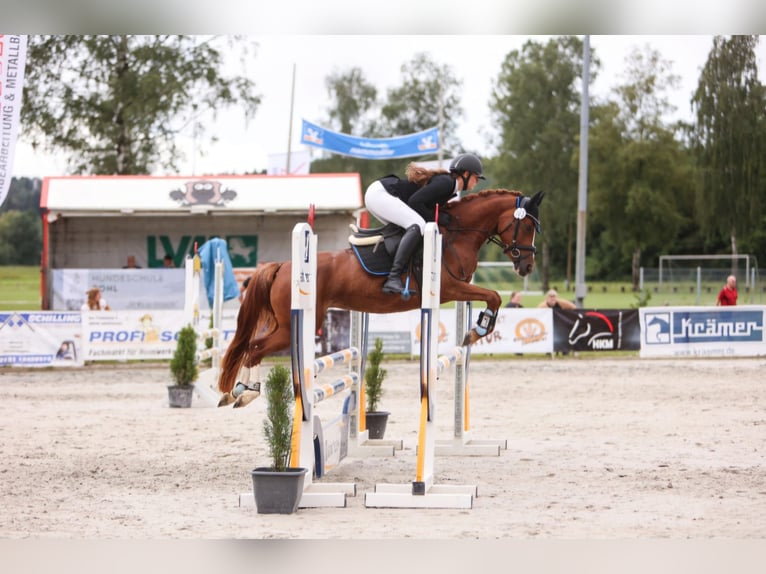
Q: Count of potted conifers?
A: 3